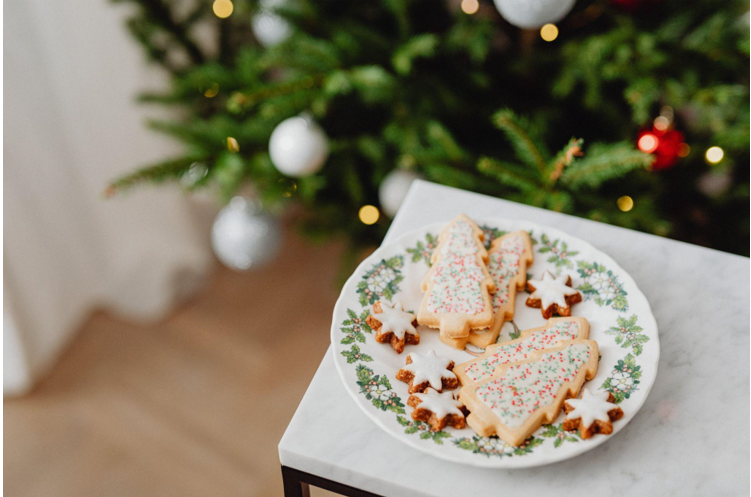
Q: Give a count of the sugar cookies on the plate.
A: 4